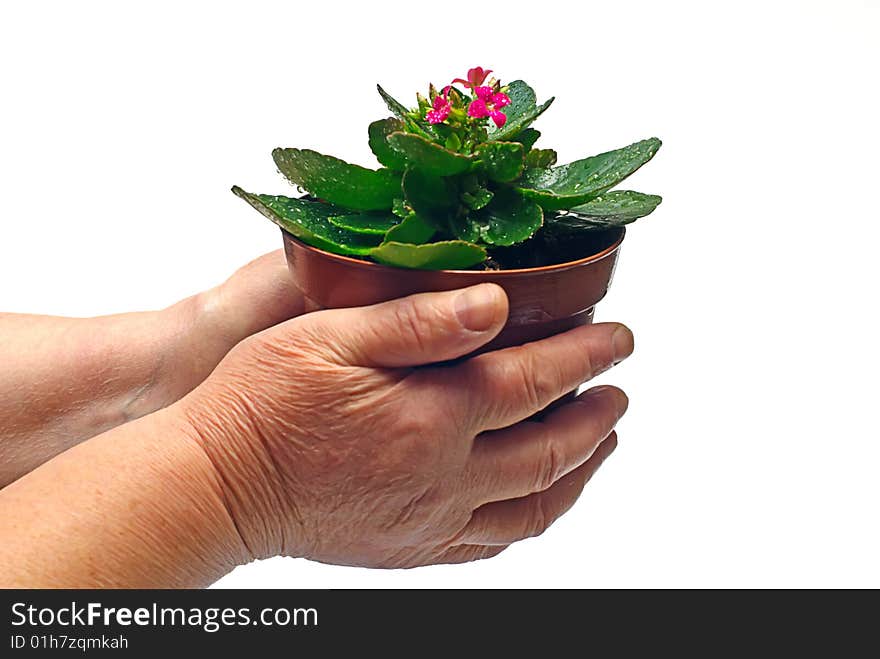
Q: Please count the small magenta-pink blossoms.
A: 3